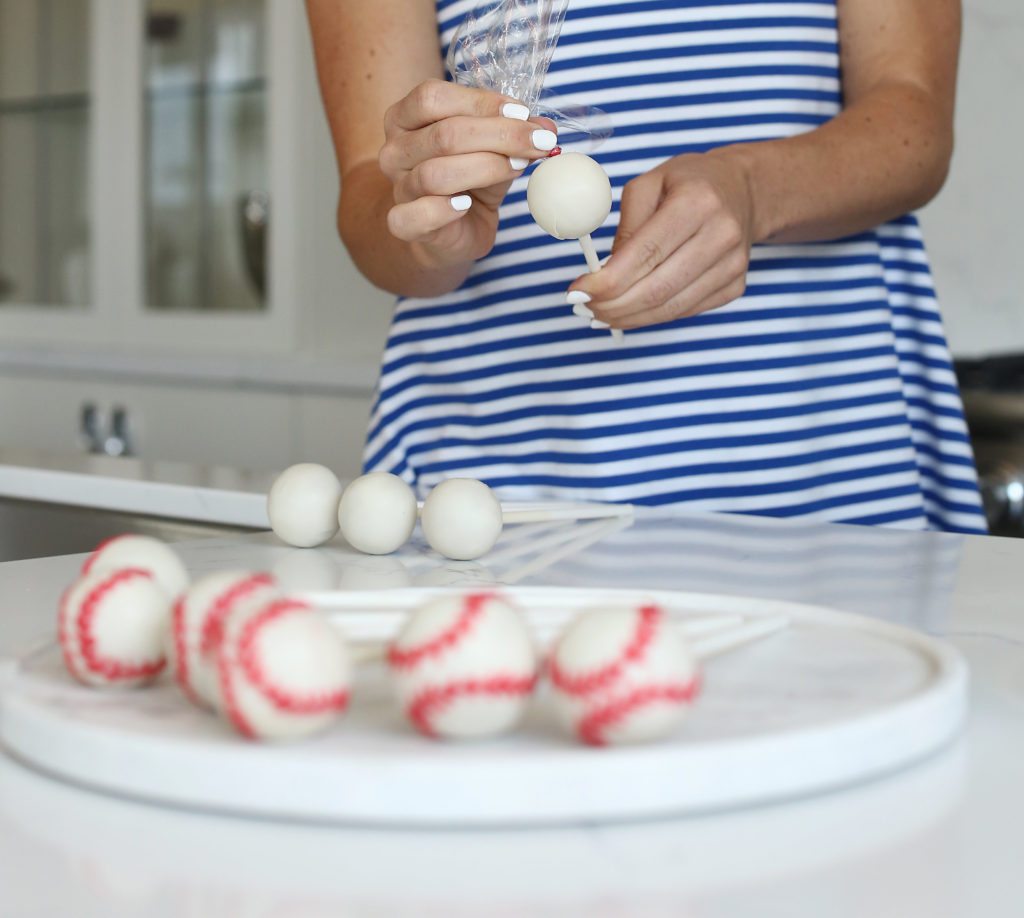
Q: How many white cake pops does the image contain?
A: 4